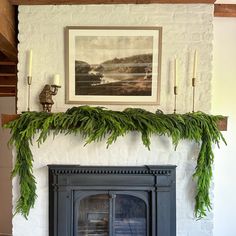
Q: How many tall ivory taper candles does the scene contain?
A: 3